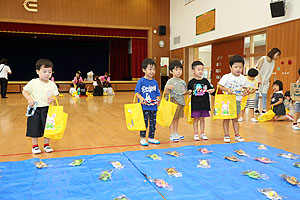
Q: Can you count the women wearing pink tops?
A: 2